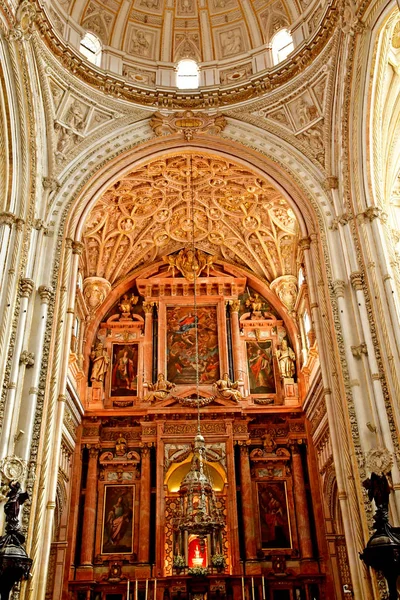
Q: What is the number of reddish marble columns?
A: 6